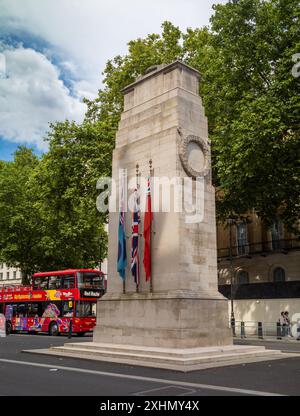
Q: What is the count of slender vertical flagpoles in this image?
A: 3